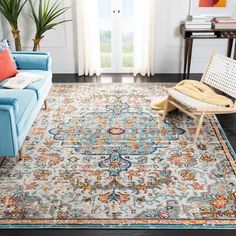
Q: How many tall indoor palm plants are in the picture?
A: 2